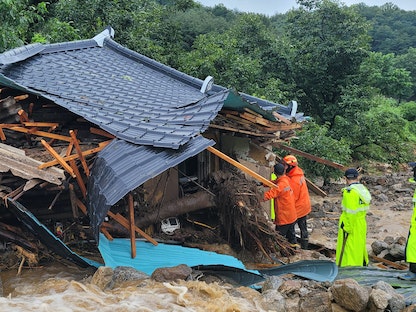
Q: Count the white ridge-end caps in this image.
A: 3